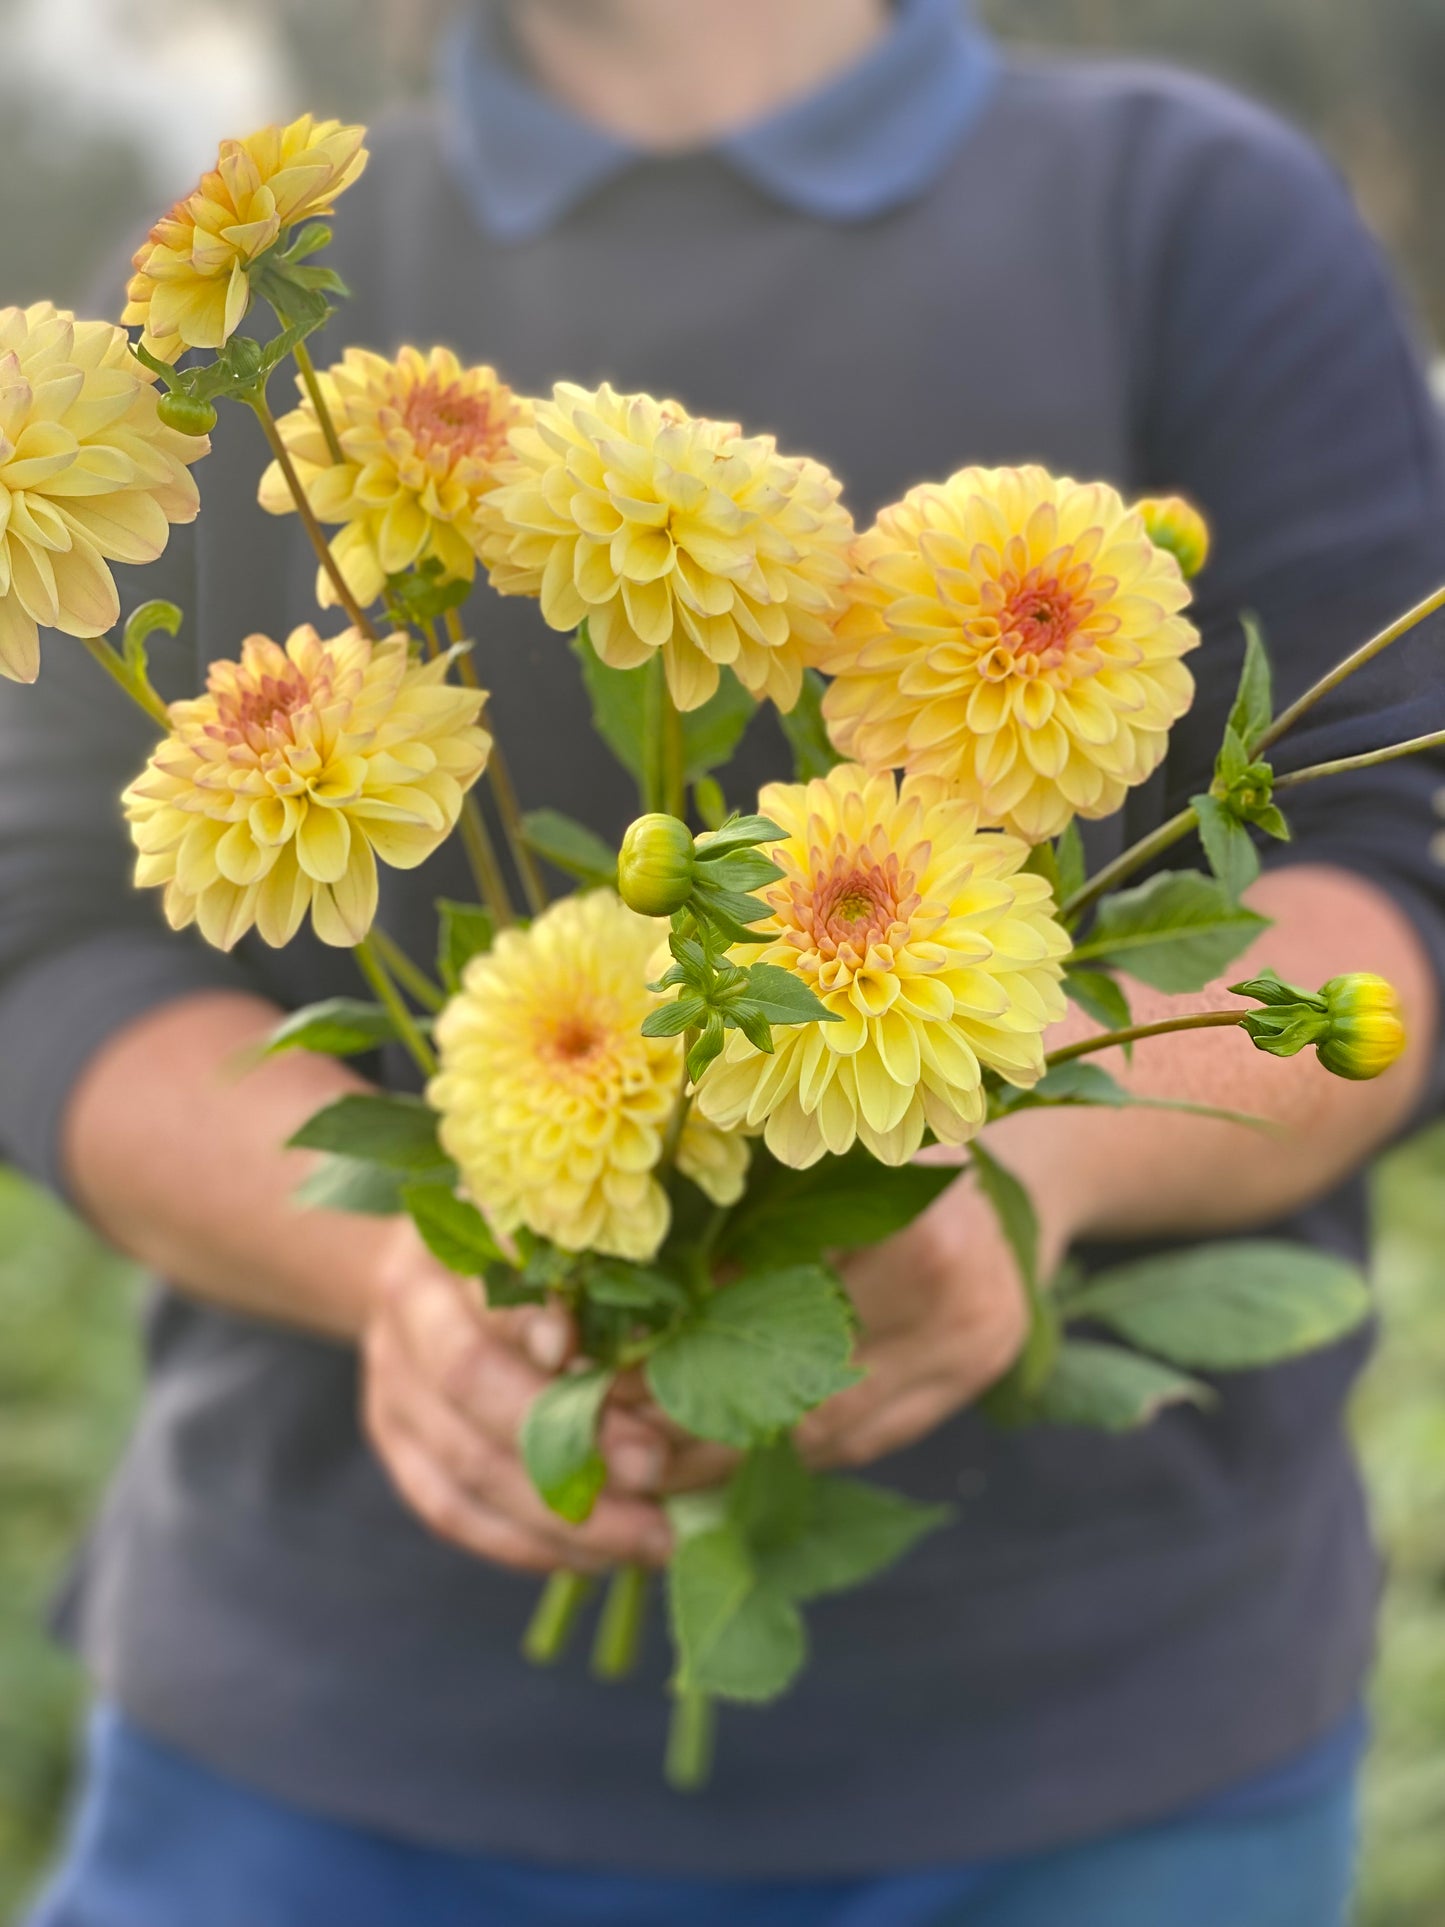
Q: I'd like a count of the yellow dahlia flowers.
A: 8